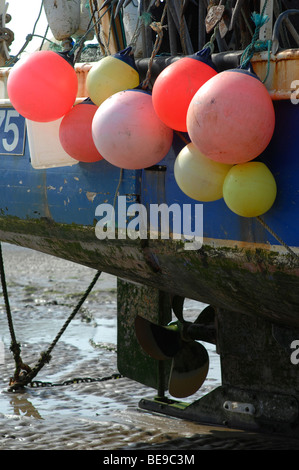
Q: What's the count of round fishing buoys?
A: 8